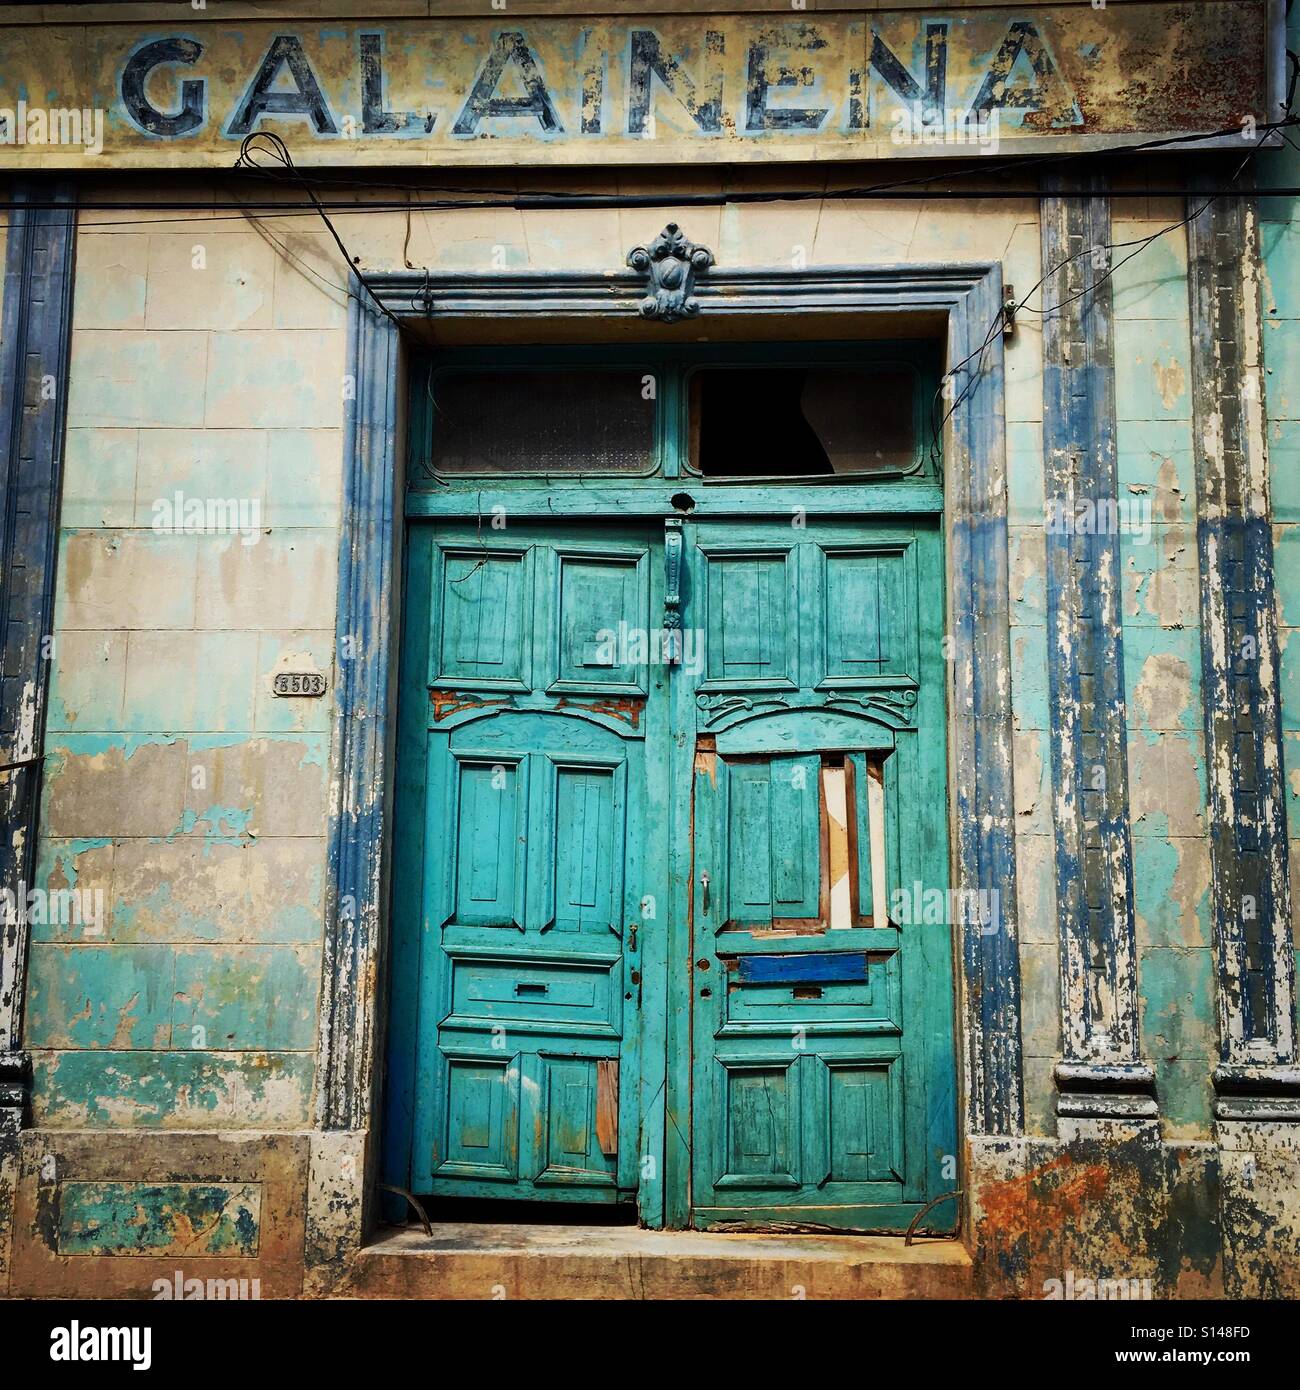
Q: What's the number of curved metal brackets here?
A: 2